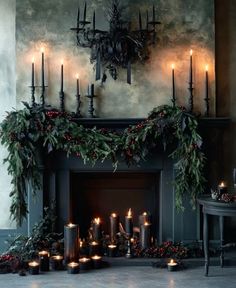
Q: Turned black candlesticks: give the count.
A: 8